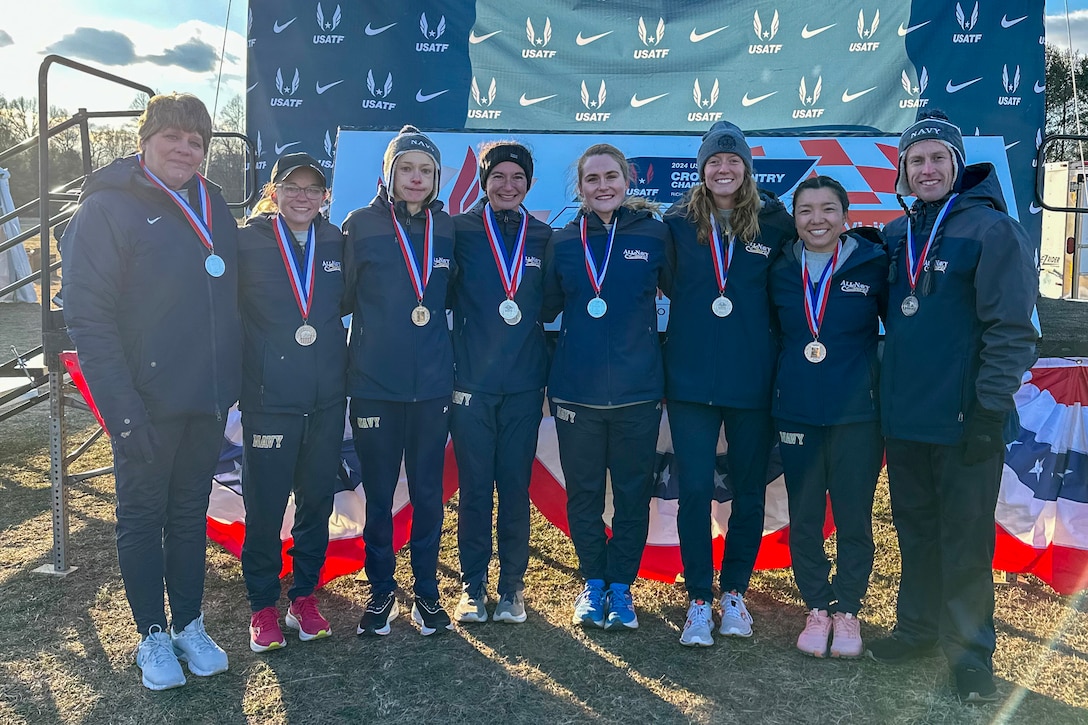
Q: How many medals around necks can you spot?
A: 9